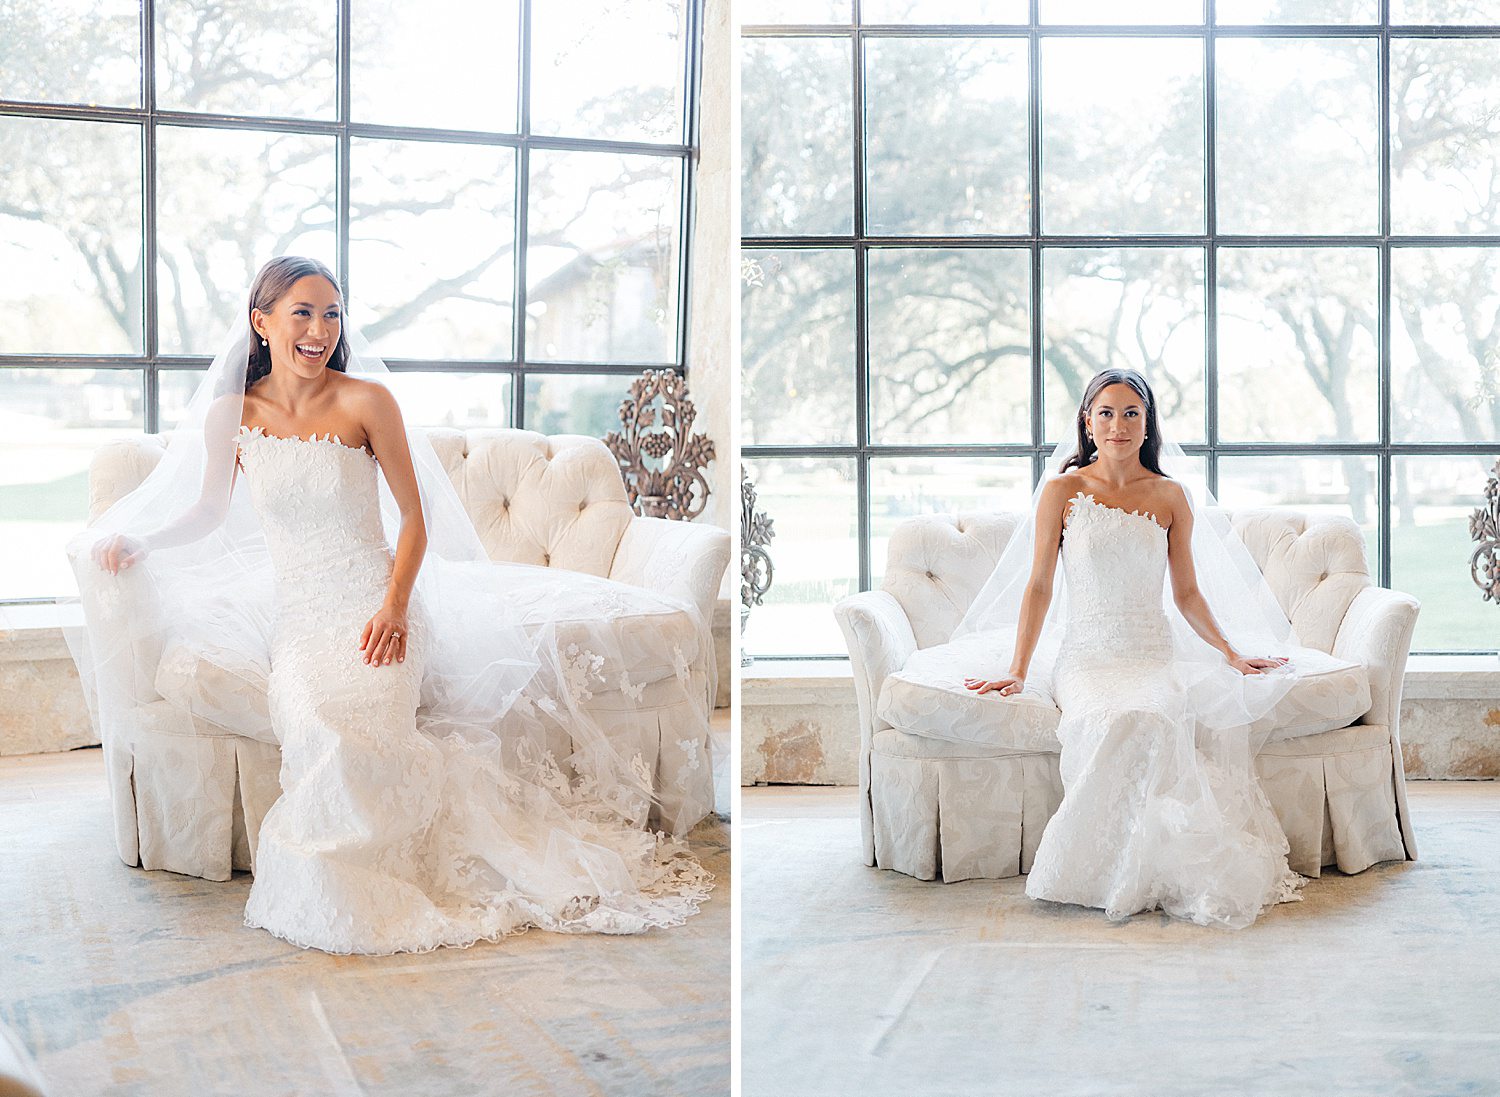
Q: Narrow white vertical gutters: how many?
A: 1